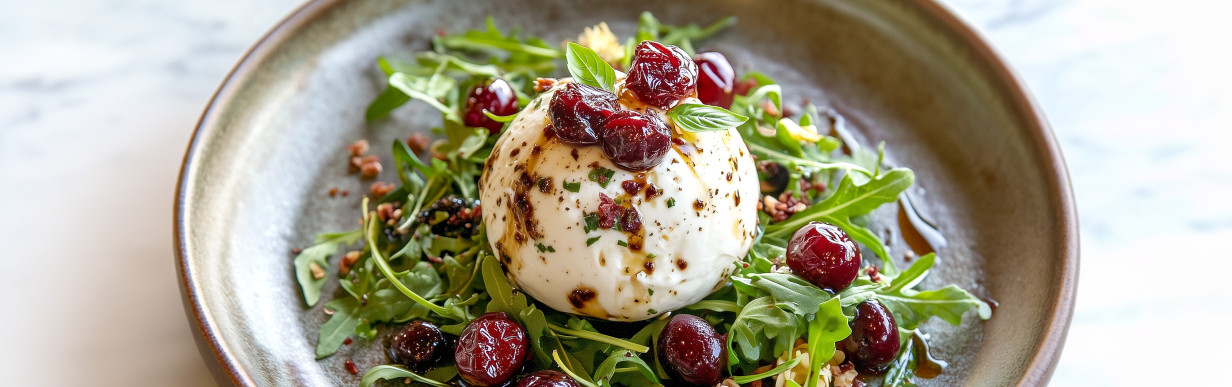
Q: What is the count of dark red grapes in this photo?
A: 11